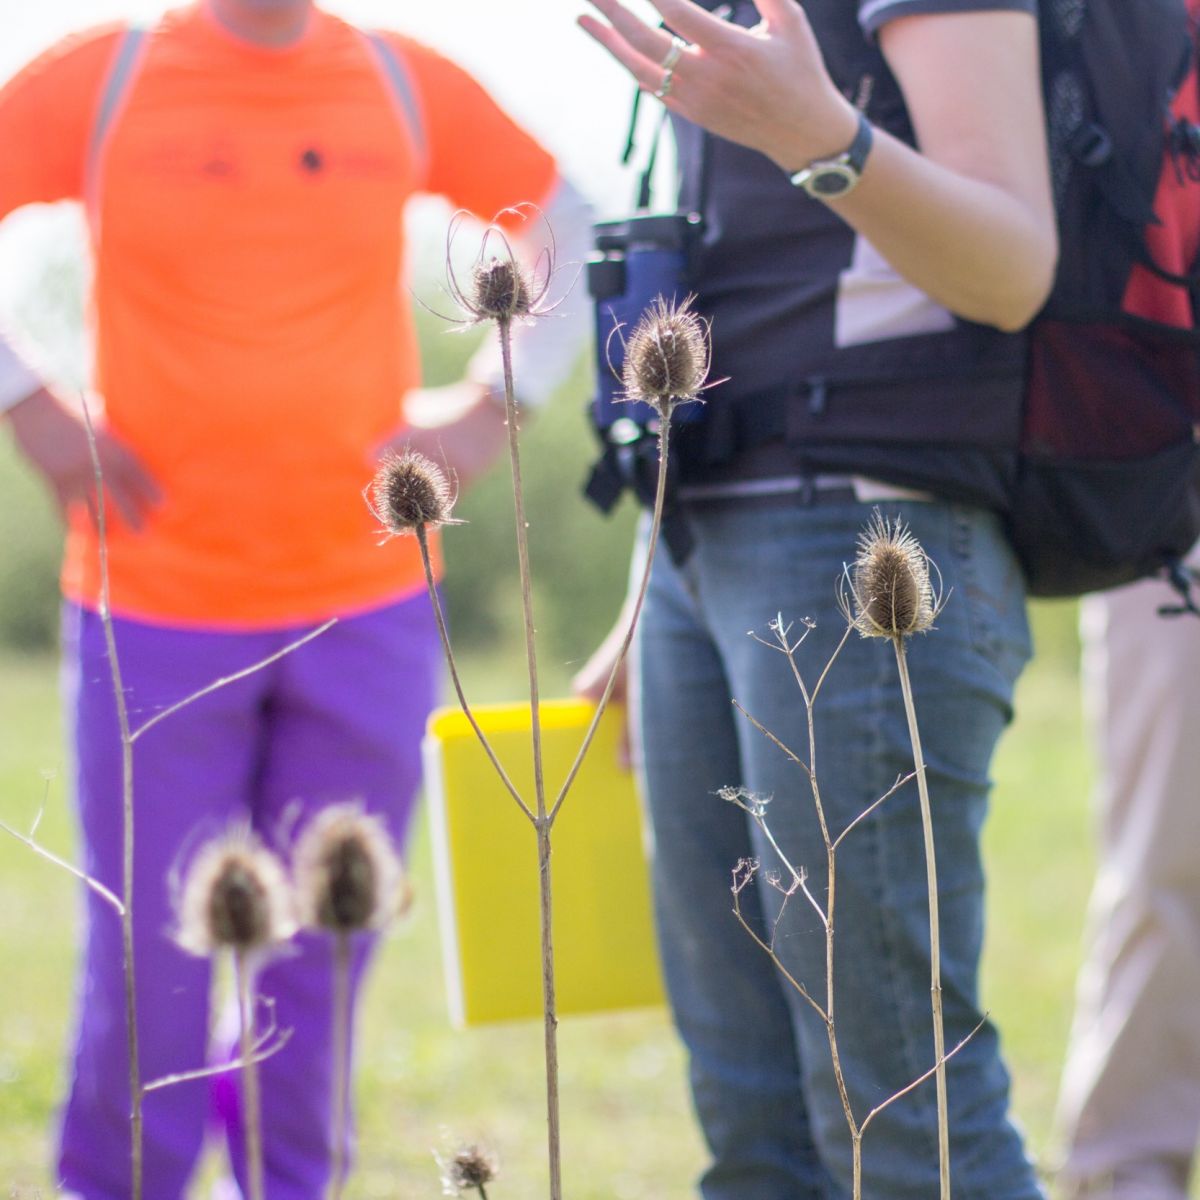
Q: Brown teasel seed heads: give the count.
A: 7